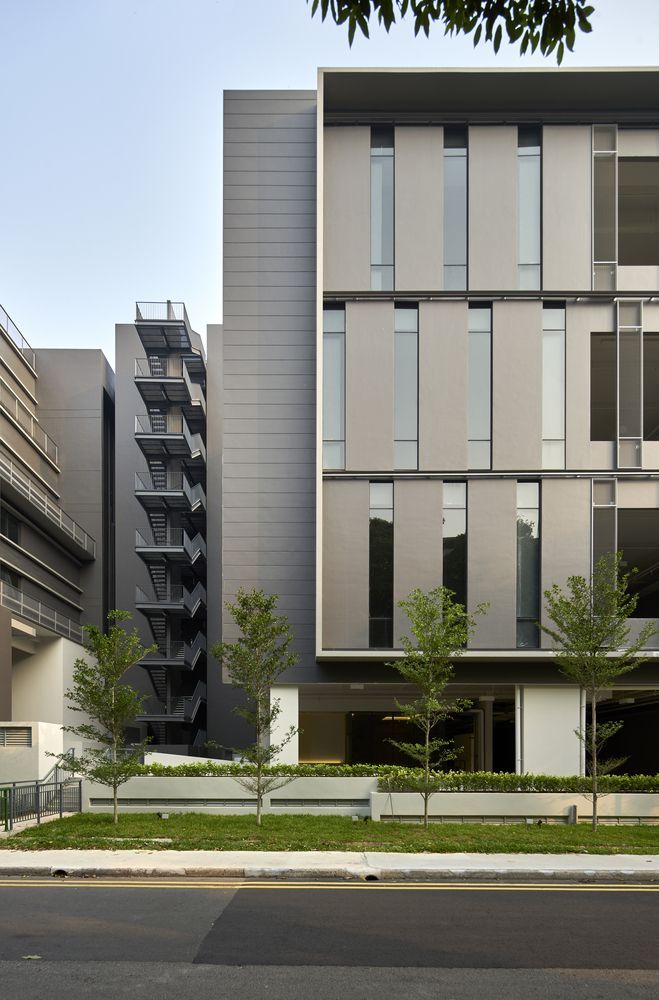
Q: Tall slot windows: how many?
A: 10